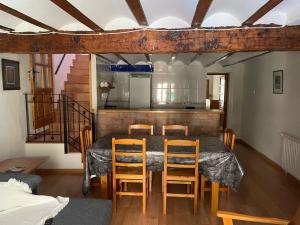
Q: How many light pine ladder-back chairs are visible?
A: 6